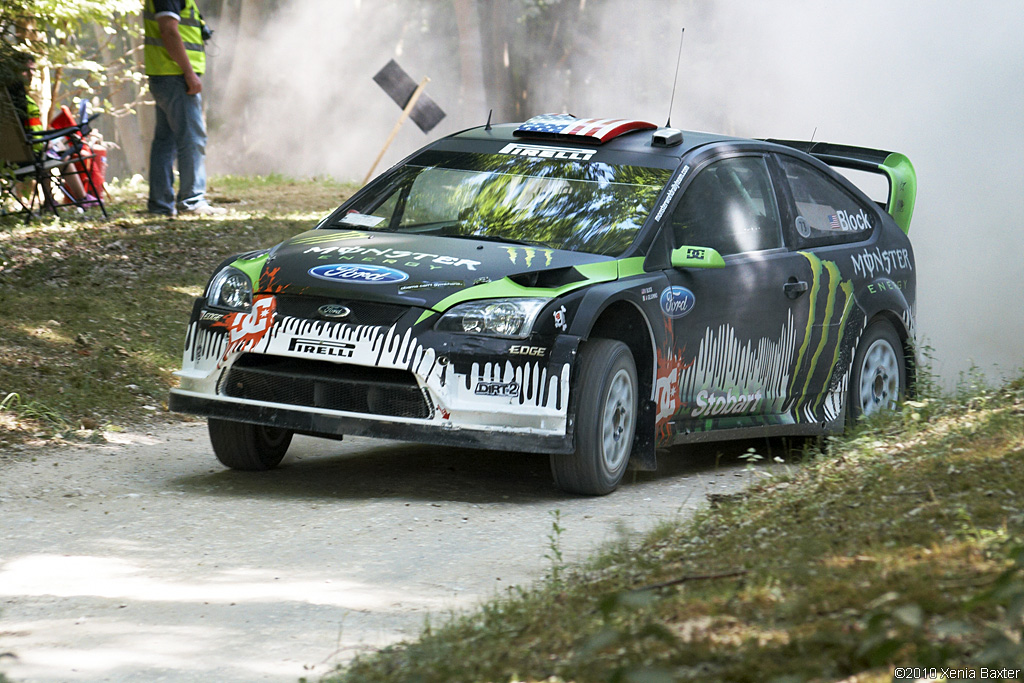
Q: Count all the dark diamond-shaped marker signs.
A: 1